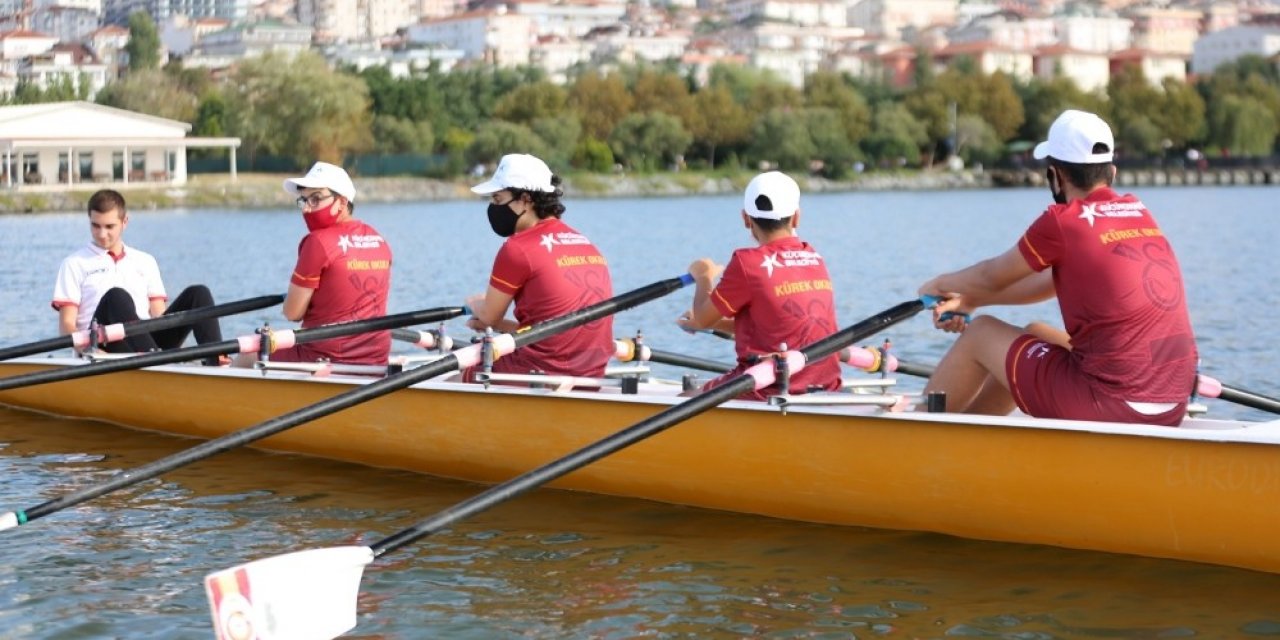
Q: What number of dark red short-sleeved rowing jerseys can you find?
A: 4